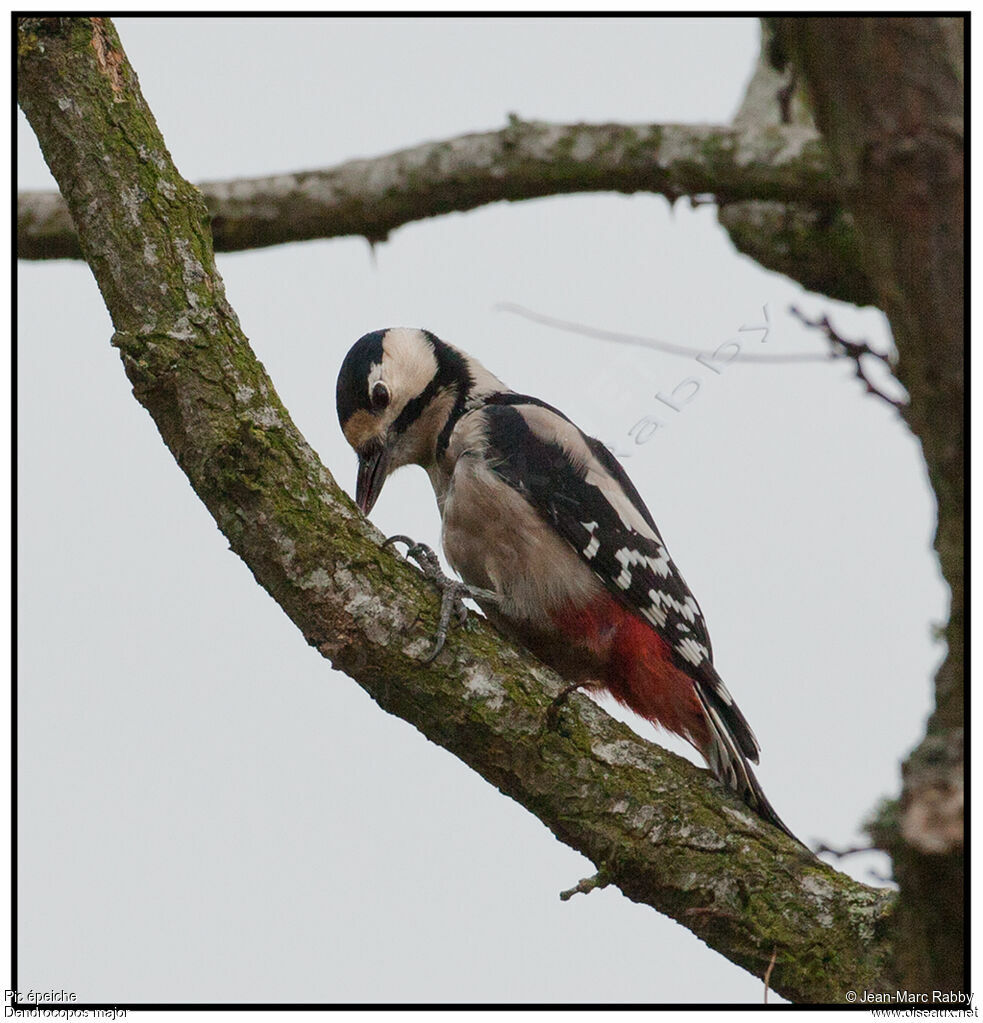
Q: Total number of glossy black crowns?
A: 1